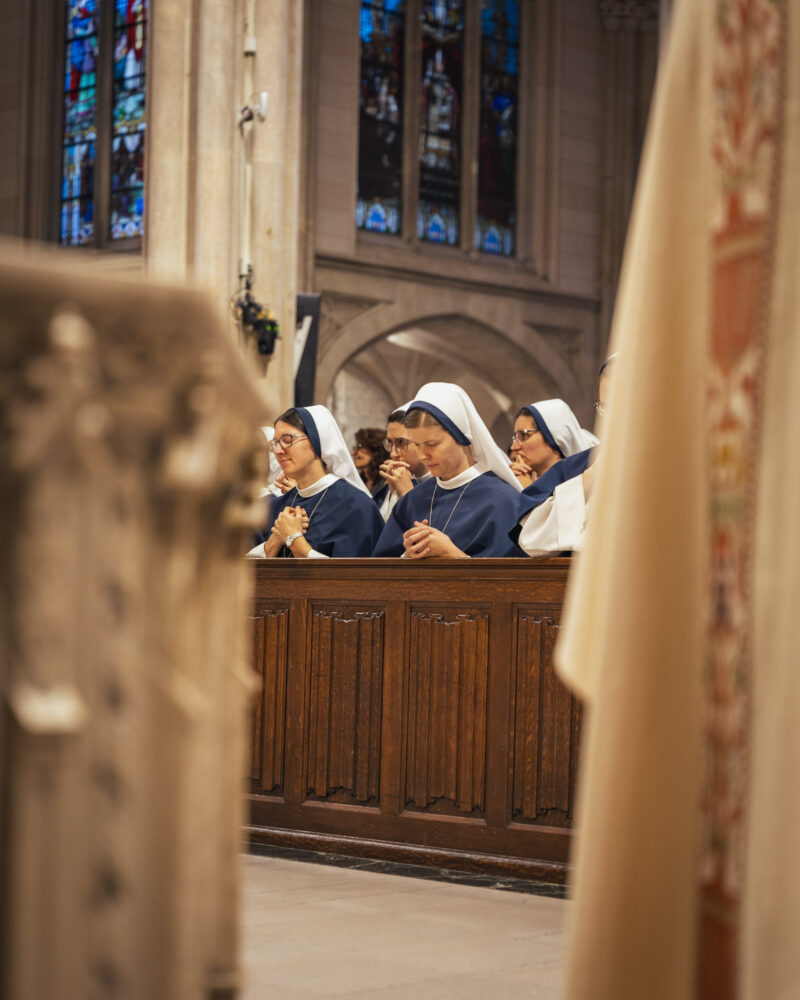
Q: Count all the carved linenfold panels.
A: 4